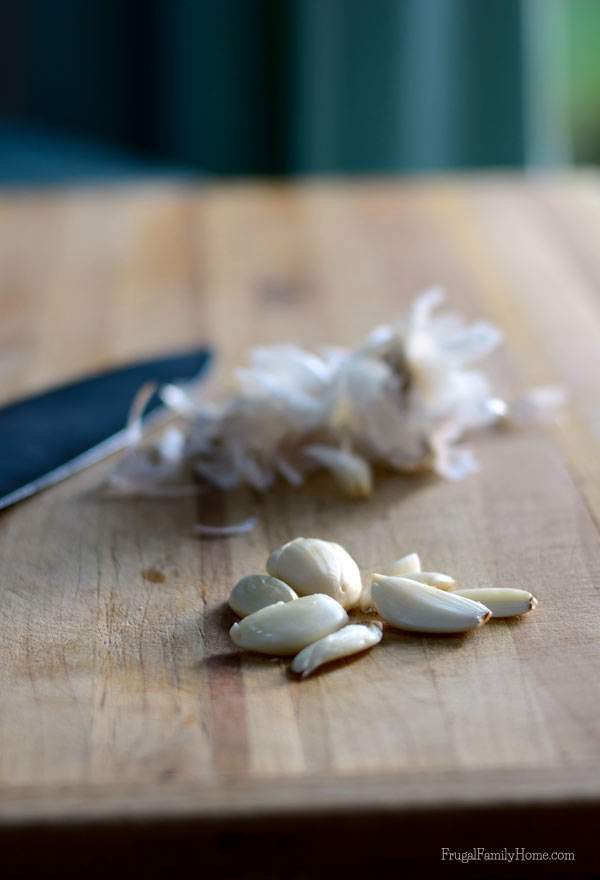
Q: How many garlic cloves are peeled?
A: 8